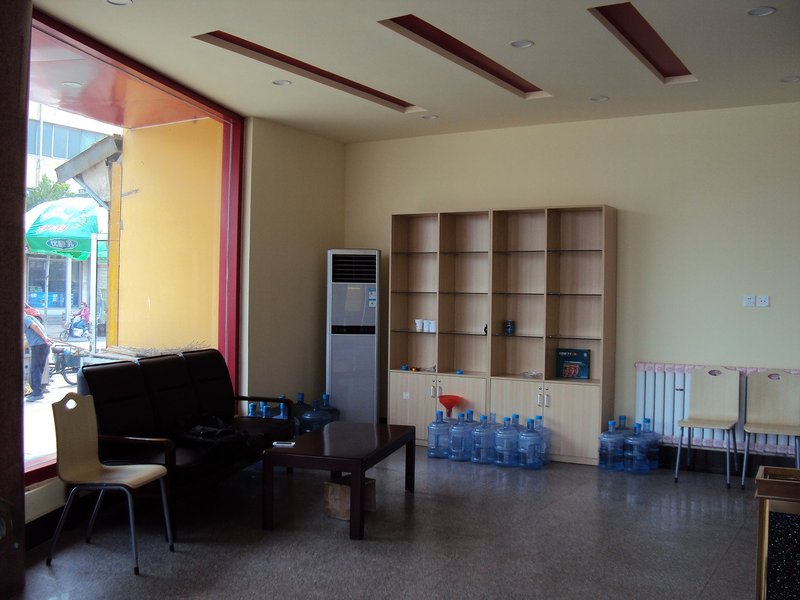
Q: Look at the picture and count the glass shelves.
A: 12